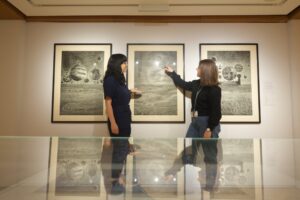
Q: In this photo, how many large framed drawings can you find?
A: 3